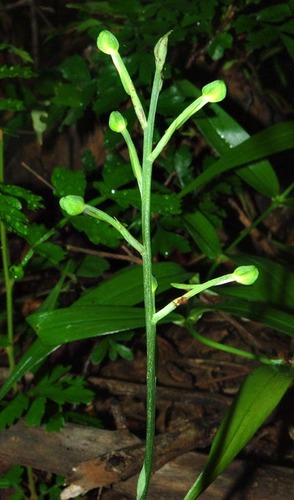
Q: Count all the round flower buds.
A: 5